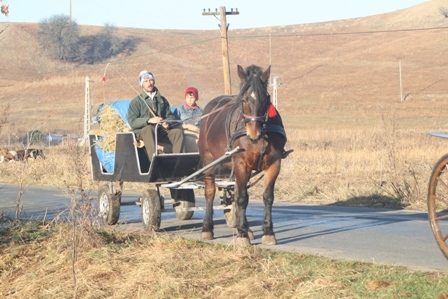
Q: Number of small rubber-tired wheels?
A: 4